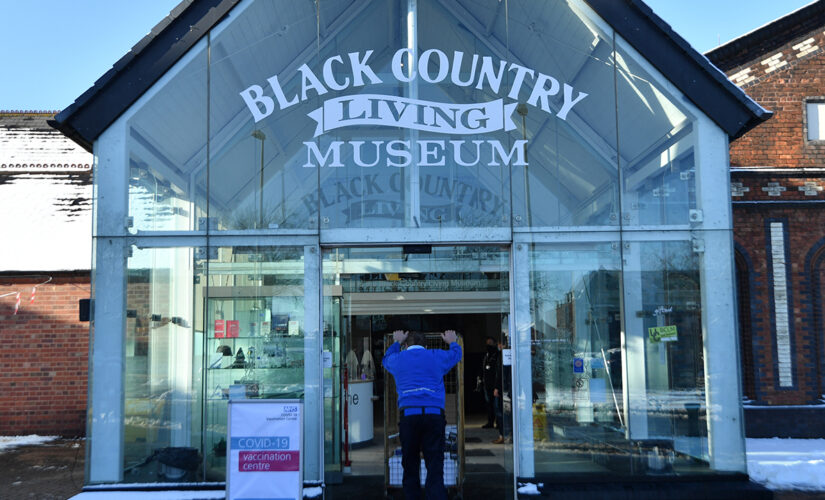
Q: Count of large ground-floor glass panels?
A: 4